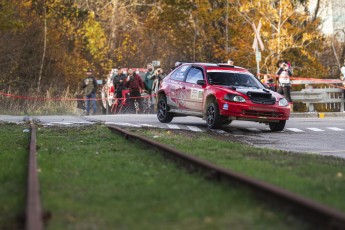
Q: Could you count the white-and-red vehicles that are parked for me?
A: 1